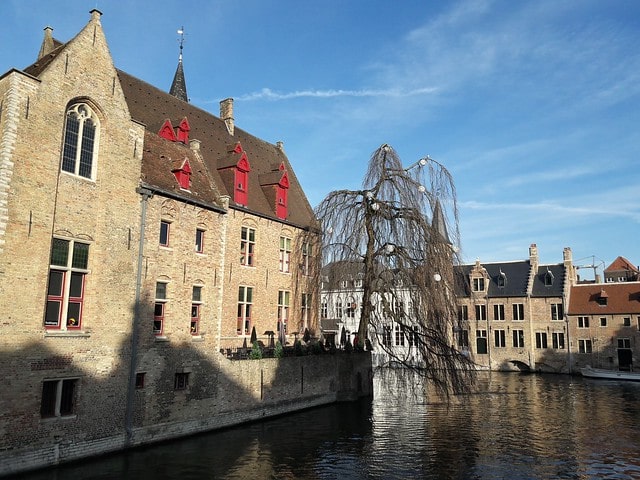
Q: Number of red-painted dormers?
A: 7